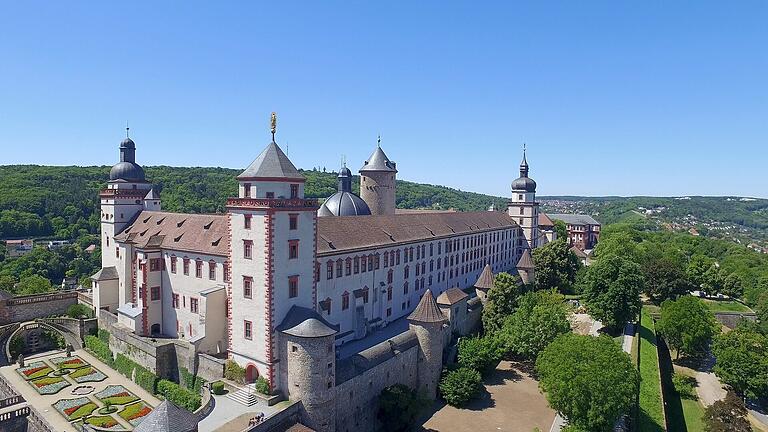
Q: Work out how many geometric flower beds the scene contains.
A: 8